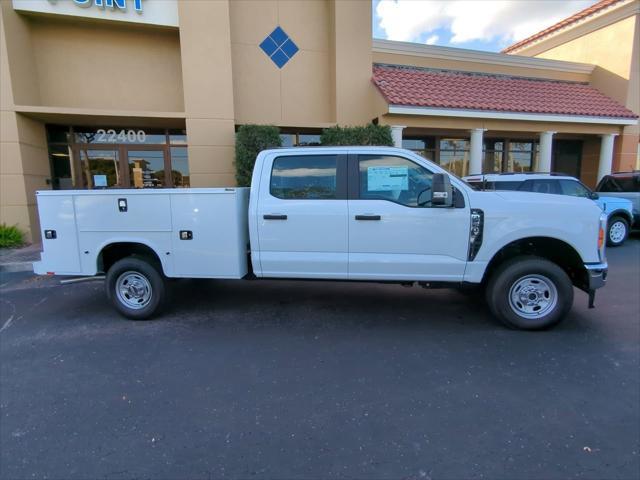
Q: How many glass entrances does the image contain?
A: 1